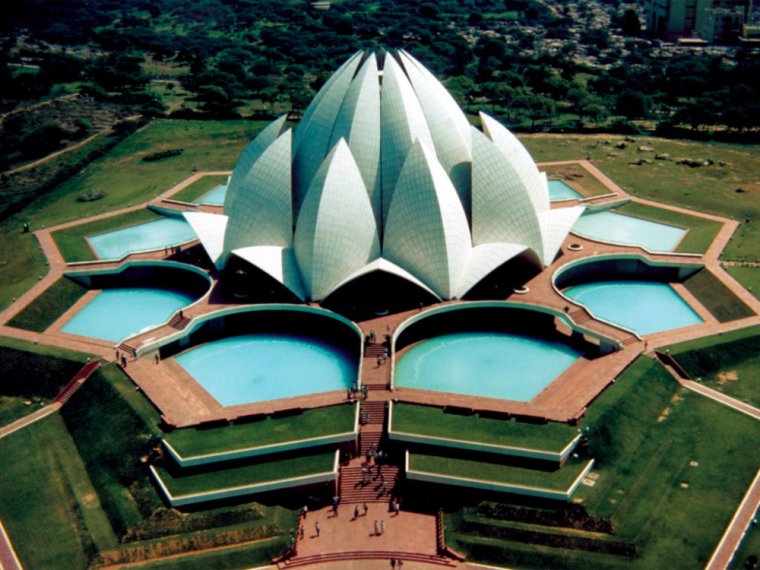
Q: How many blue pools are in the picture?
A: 8